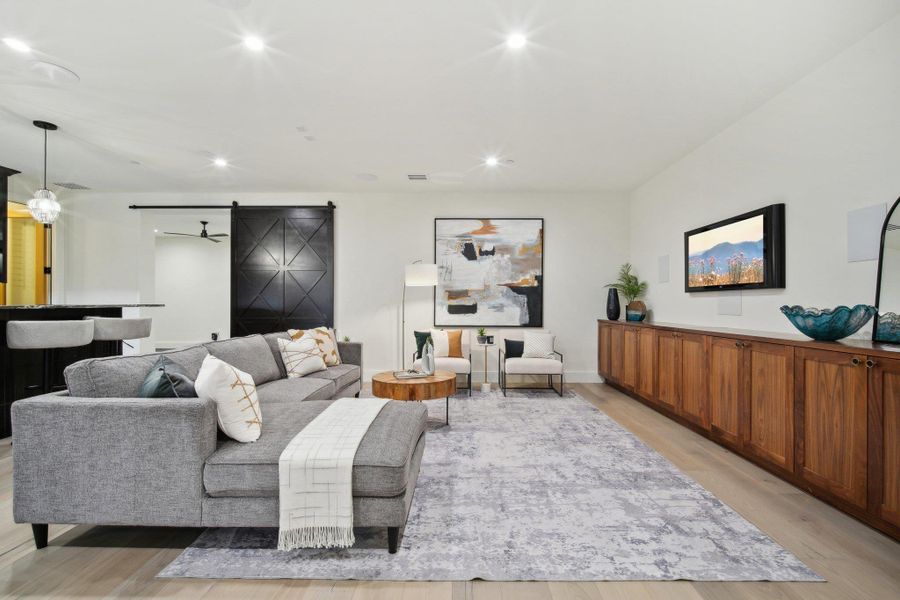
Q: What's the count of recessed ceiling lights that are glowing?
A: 5